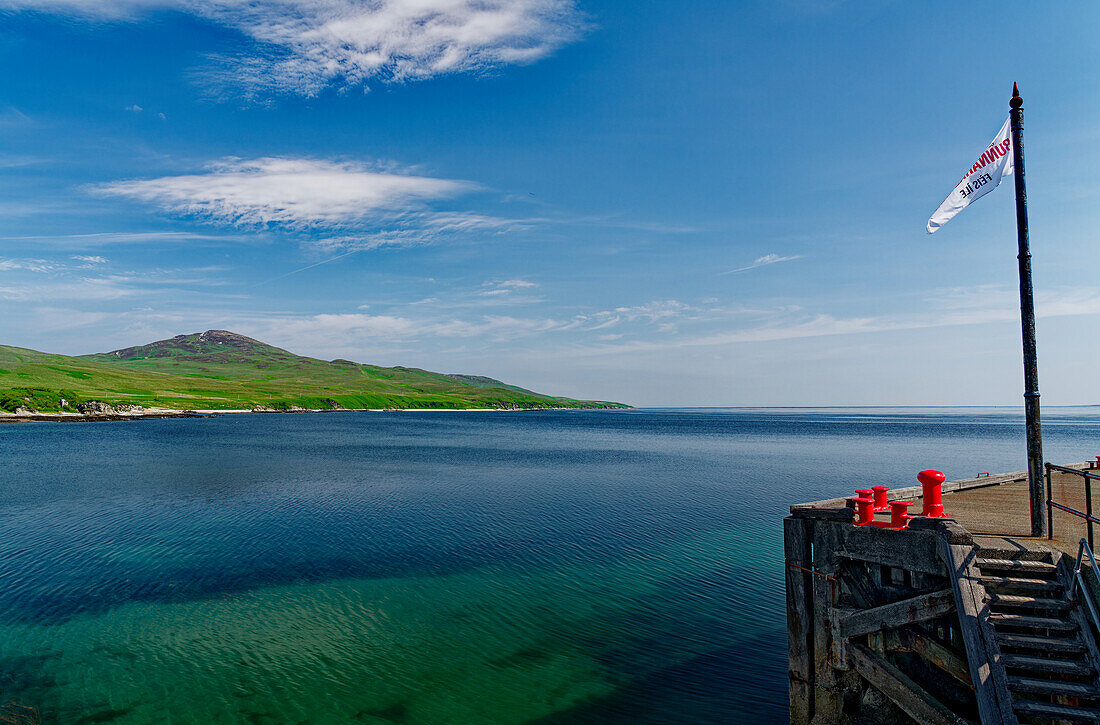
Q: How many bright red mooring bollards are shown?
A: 5